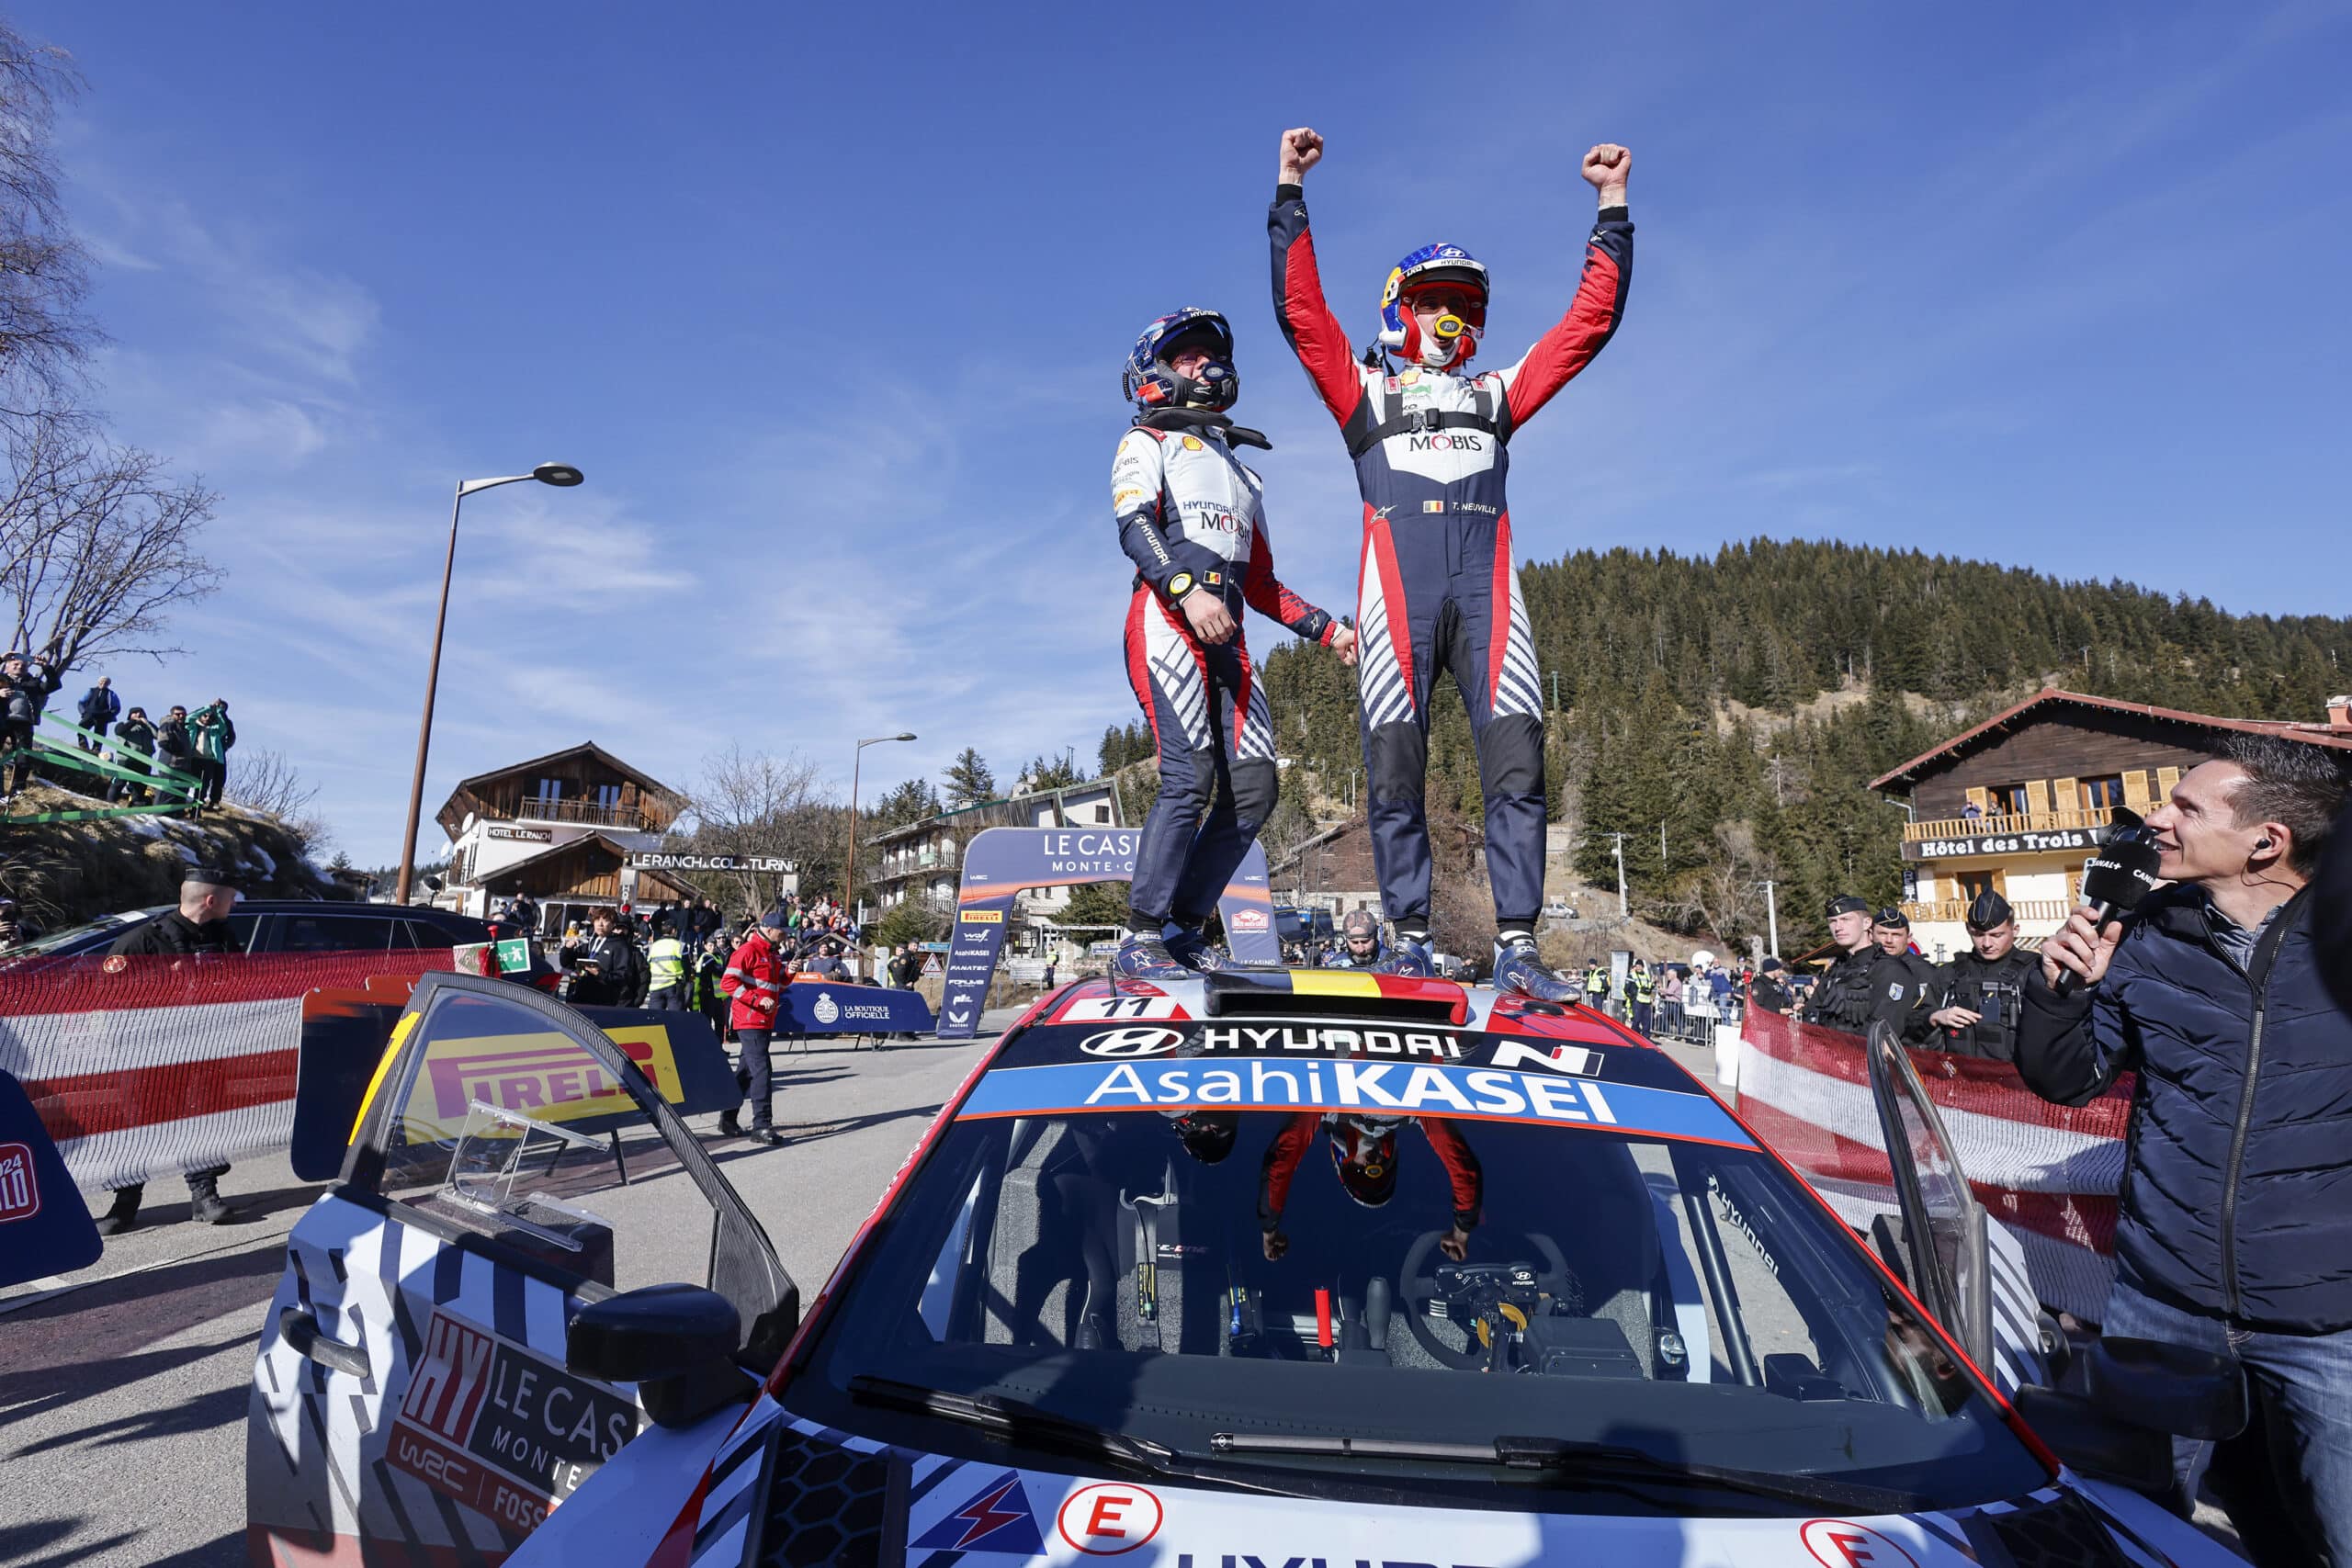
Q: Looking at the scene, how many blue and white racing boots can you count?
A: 4